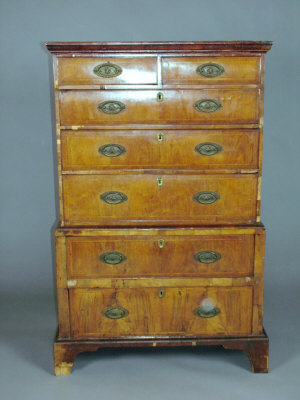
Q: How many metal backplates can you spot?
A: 12